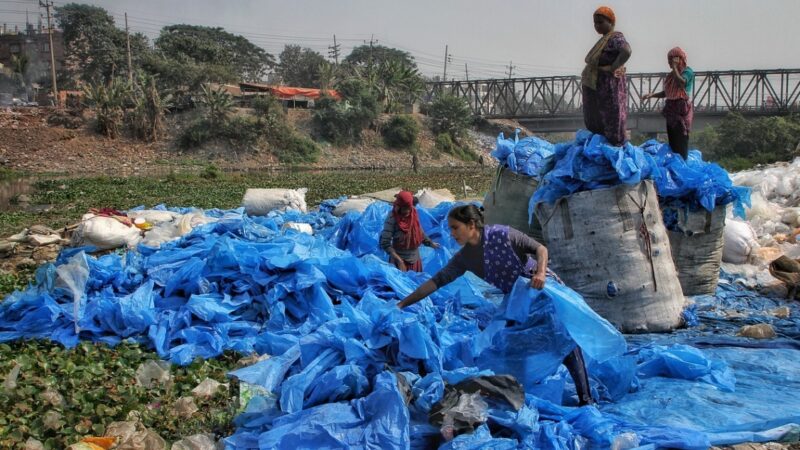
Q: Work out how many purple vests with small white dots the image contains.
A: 1